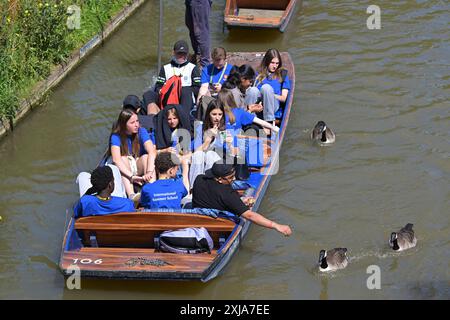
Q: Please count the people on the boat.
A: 13